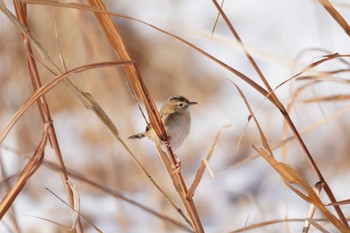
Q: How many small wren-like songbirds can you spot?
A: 1